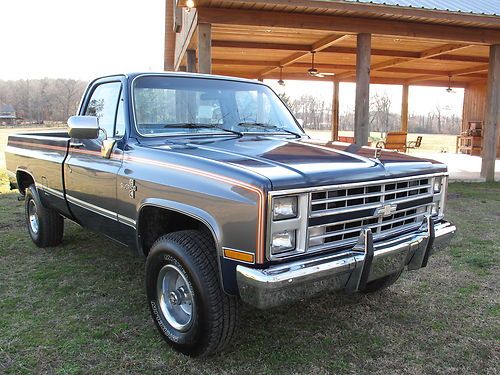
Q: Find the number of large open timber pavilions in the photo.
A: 1